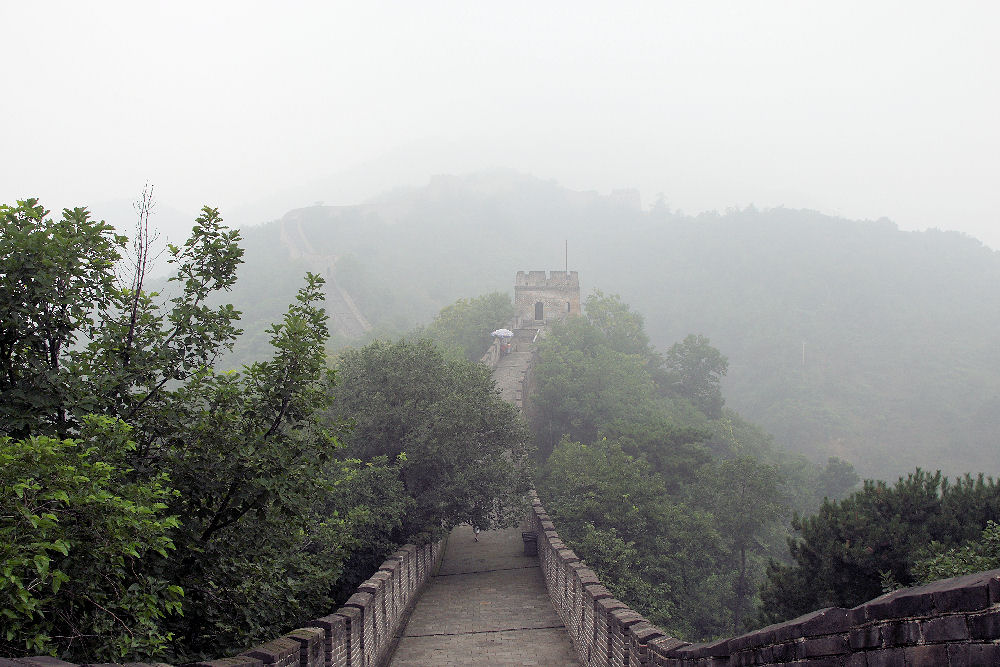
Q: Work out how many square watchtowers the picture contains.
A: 1